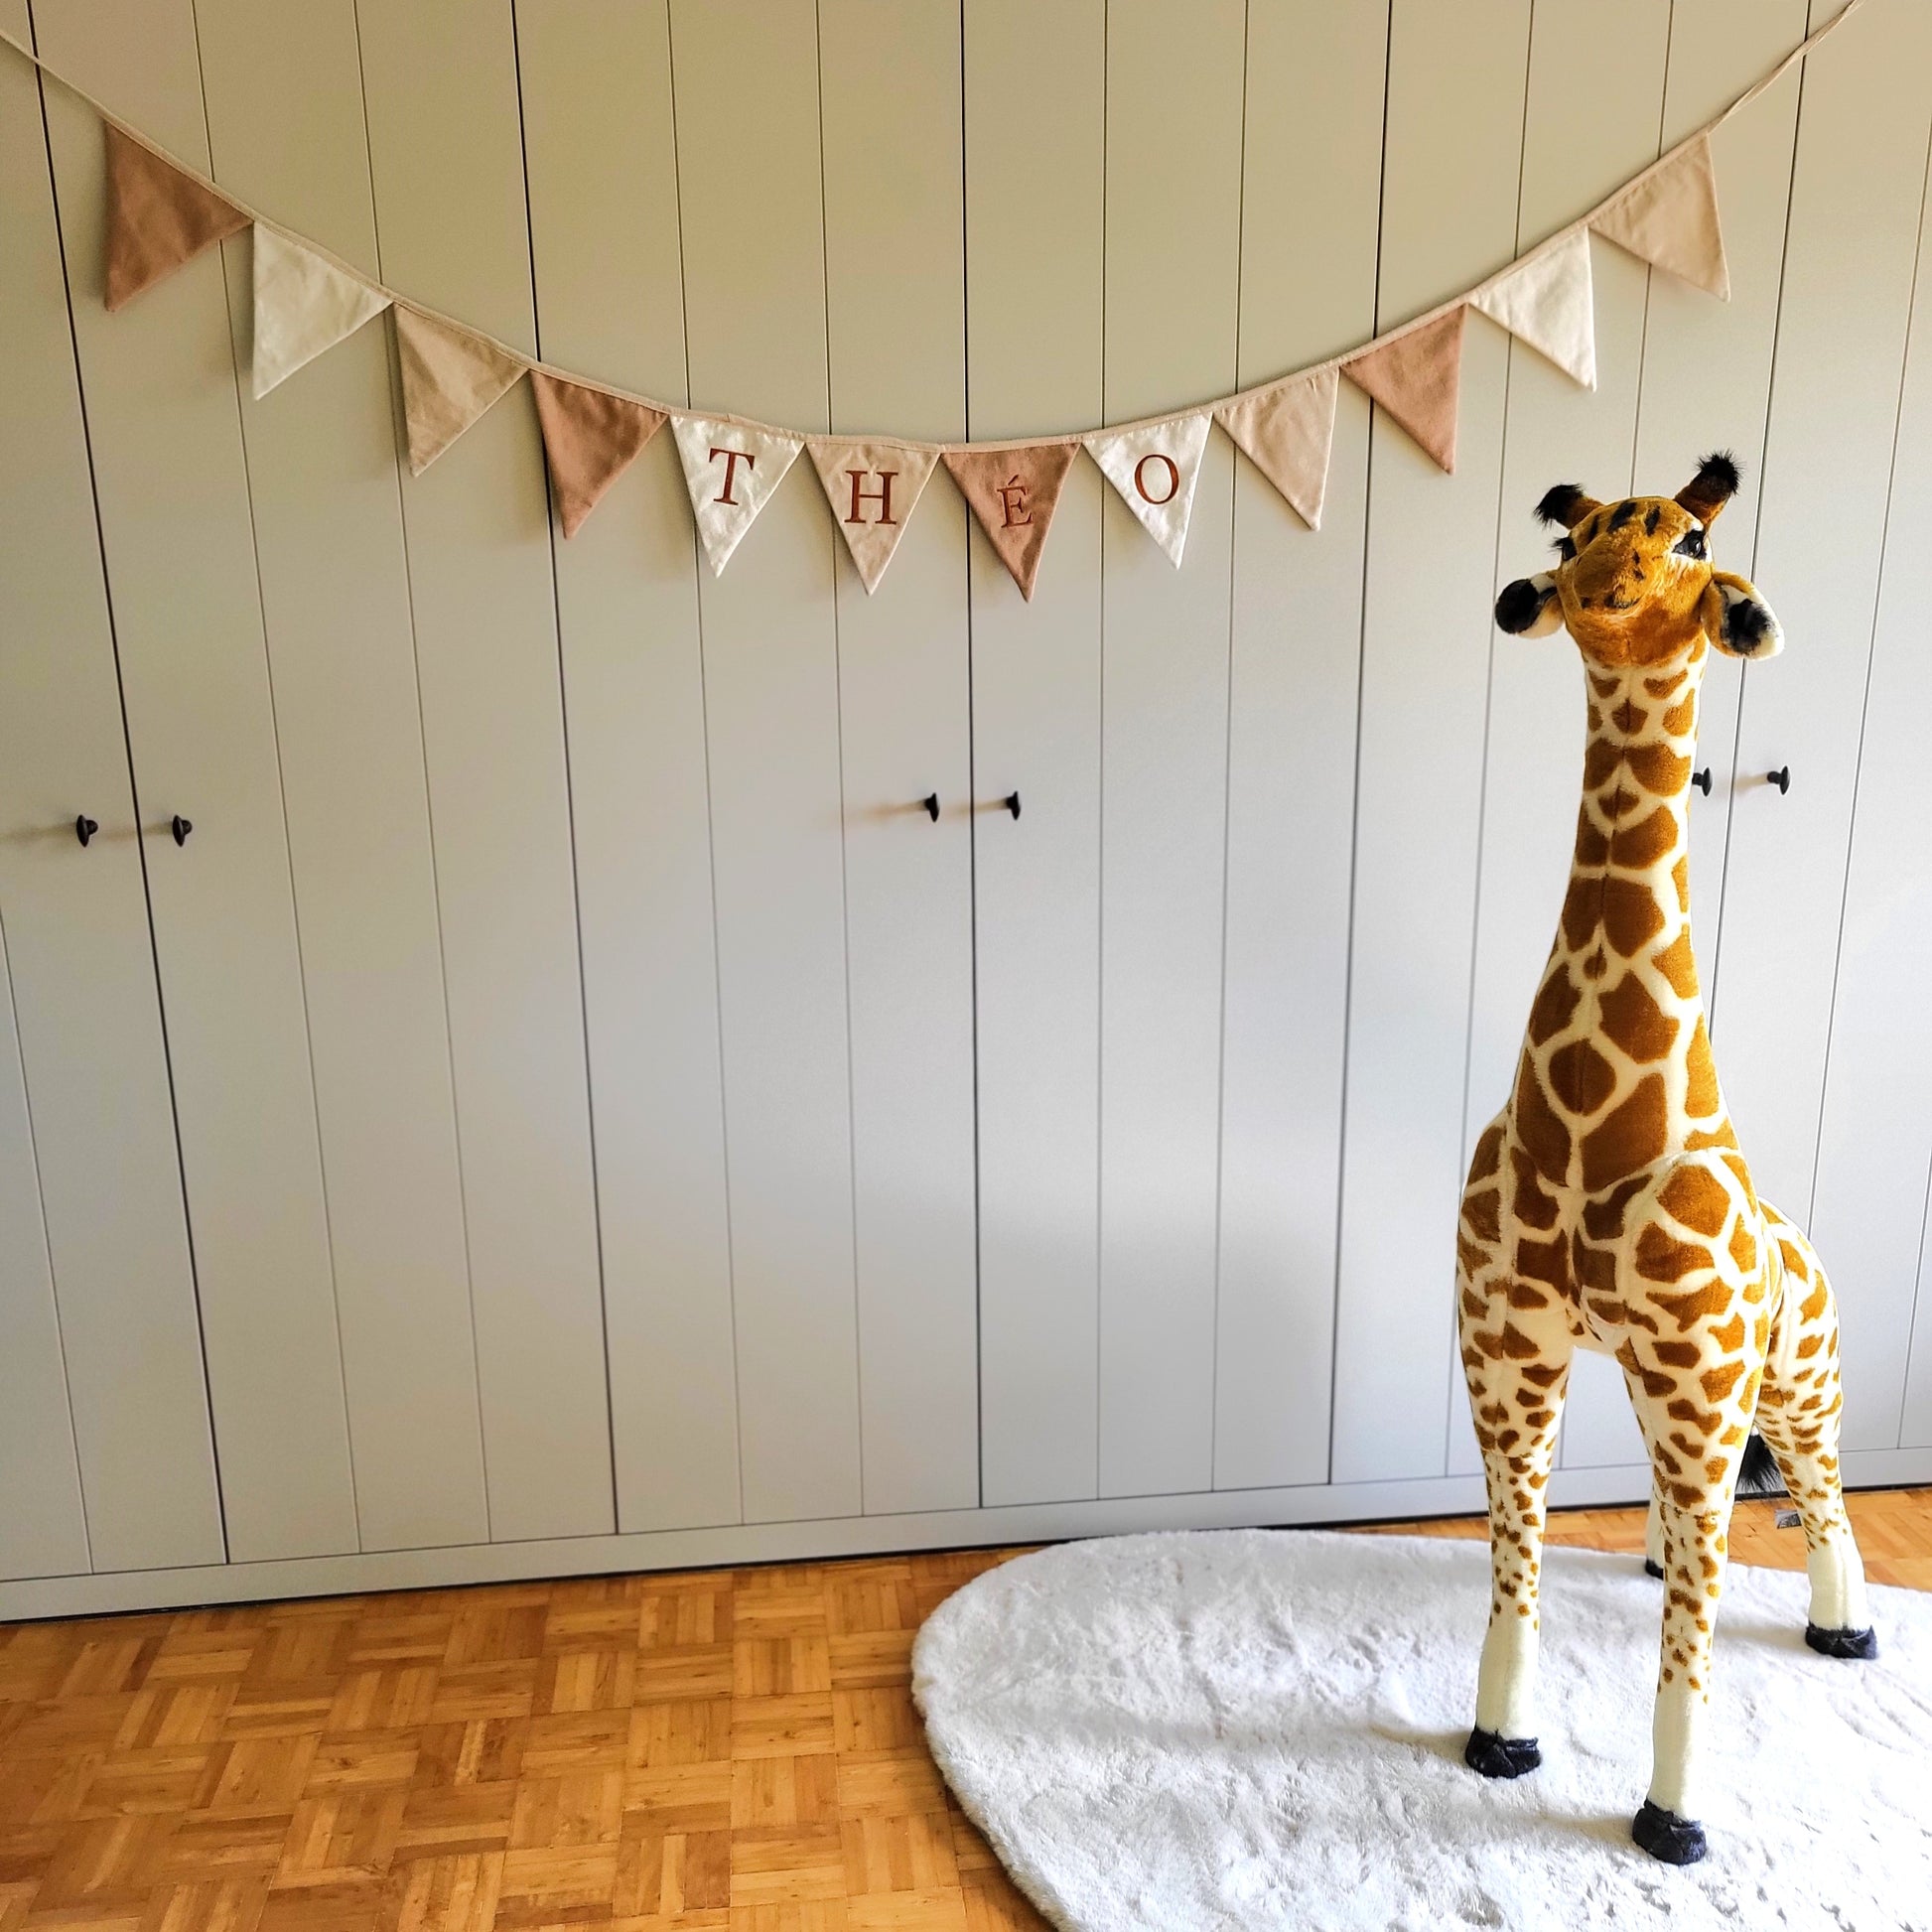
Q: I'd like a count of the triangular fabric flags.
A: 12